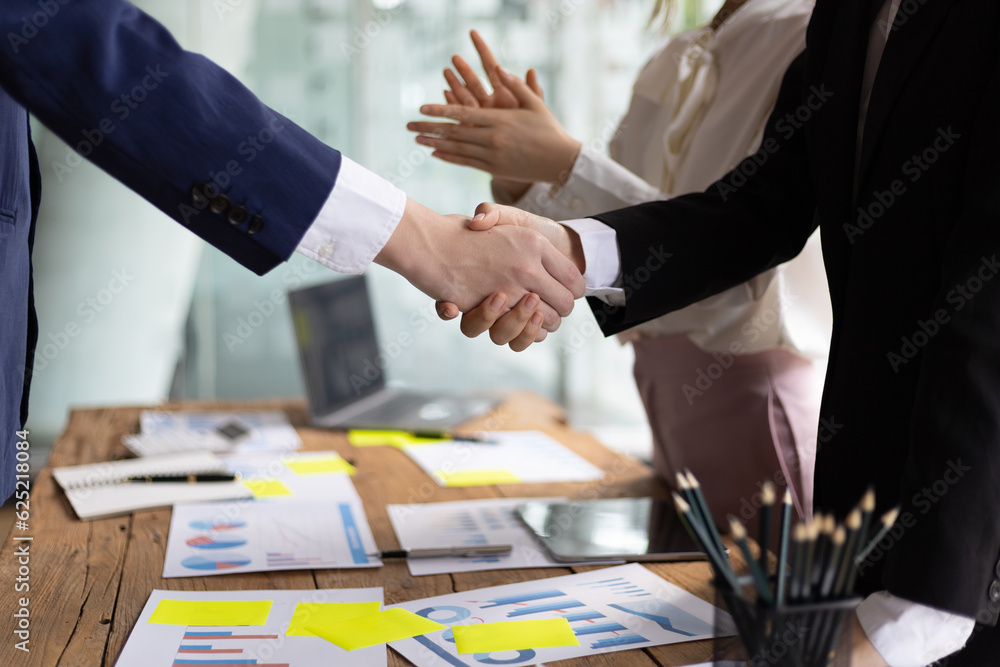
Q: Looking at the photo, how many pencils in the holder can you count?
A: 14